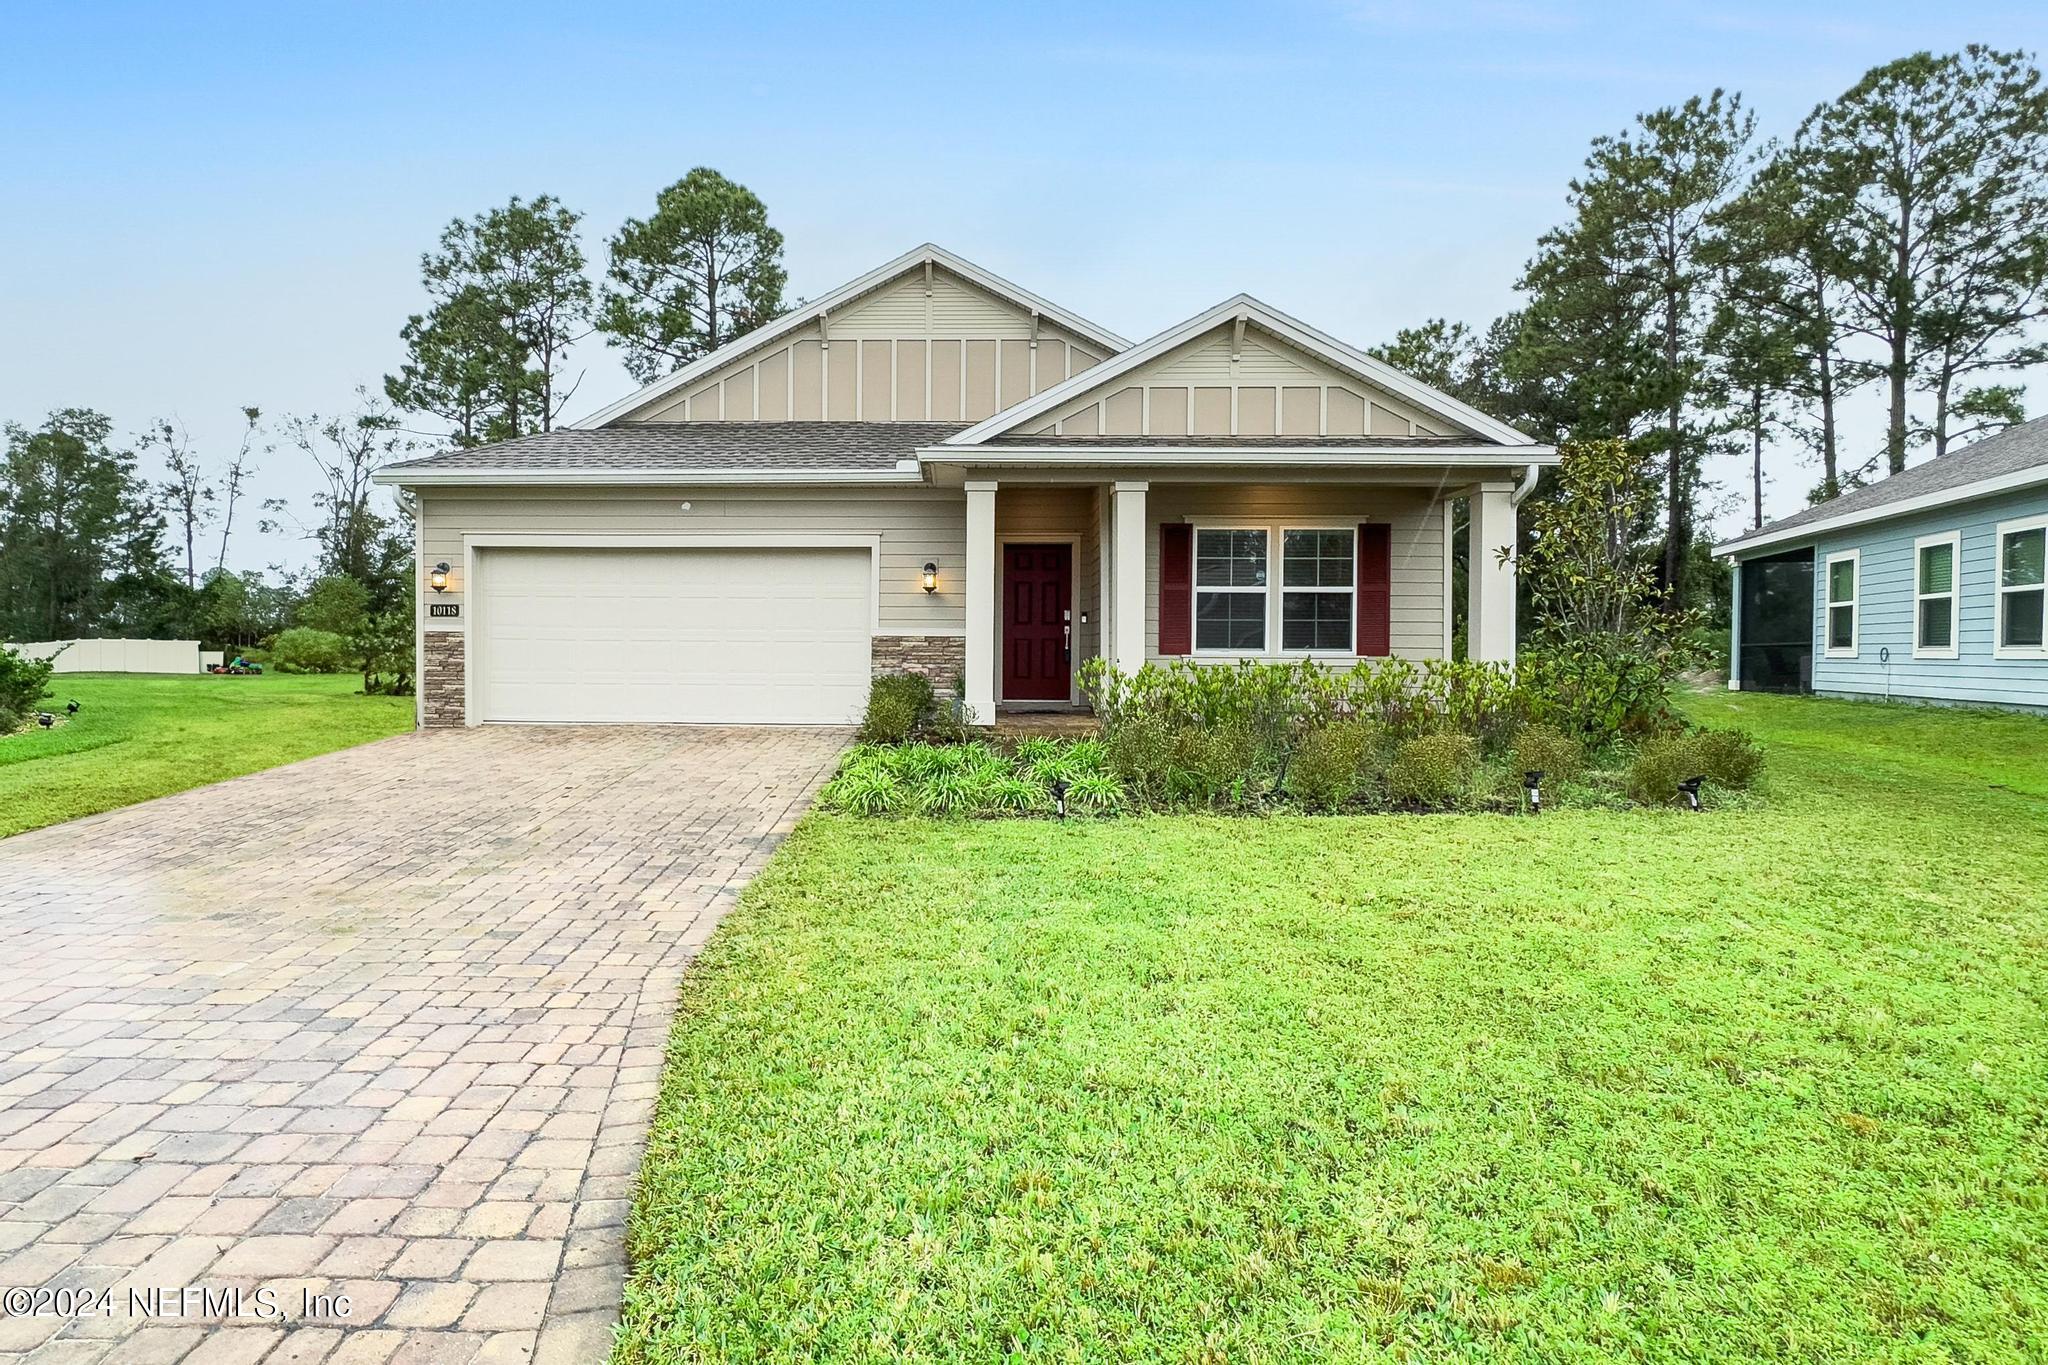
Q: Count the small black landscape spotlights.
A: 5